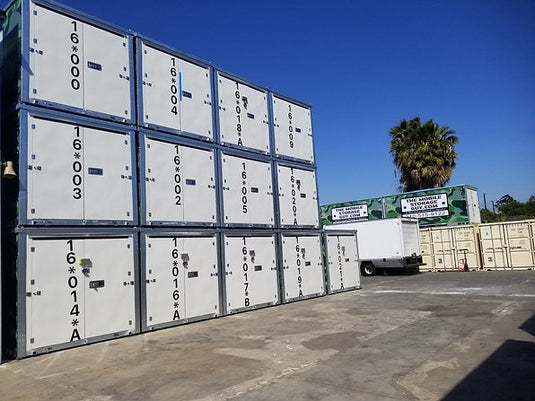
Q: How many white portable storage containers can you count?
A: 13